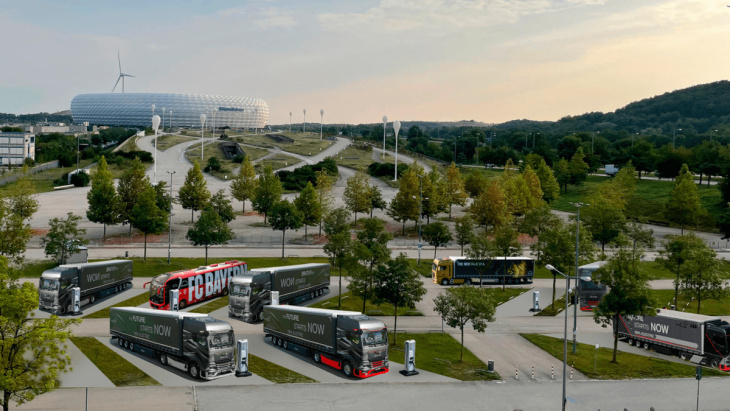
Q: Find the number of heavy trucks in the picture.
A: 7